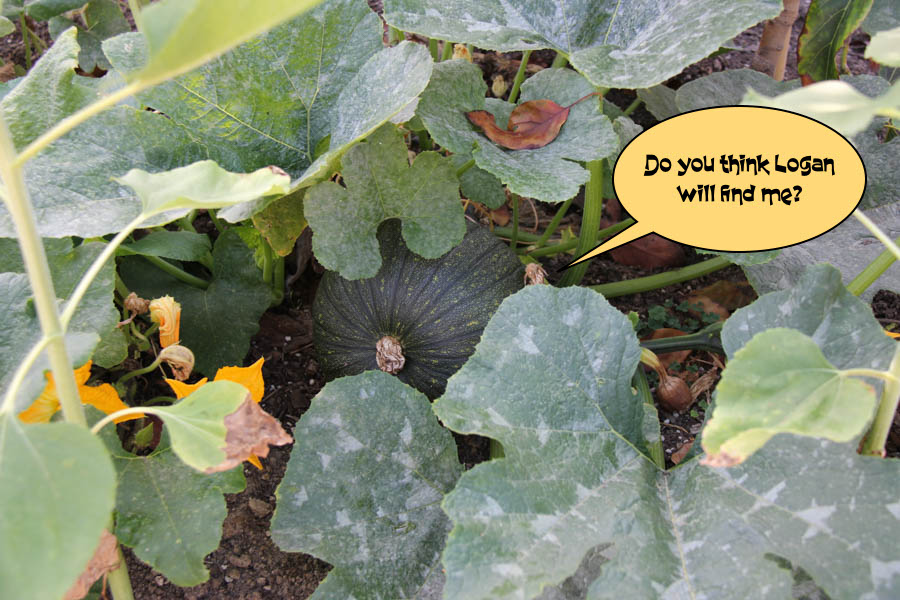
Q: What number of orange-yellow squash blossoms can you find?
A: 3